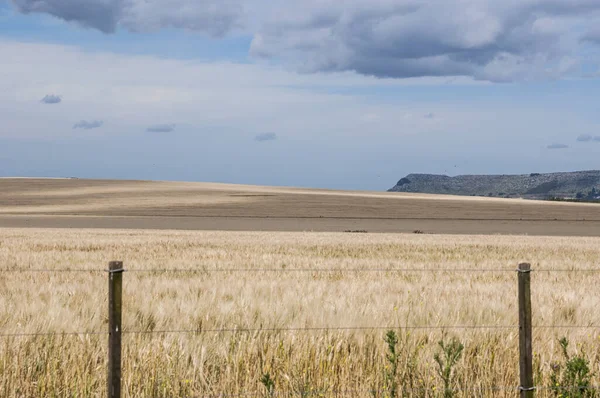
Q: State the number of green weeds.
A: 4